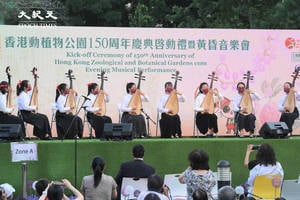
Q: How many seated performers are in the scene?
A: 9